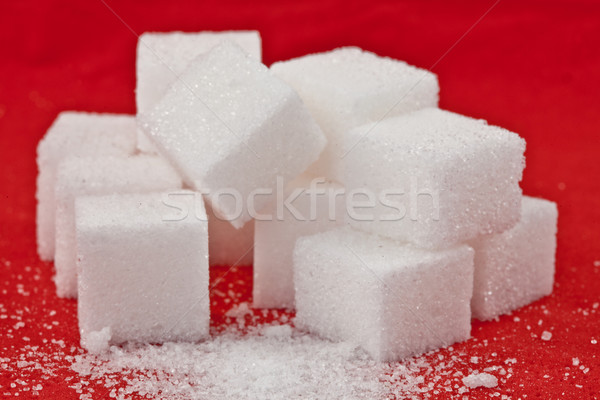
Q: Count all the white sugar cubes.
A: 11